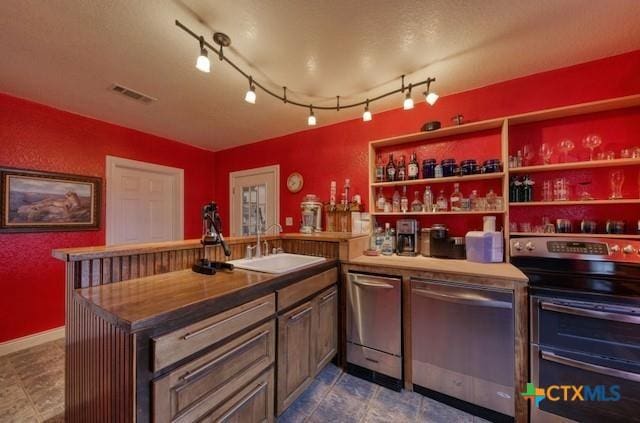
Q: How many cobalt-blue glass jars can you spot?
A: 4